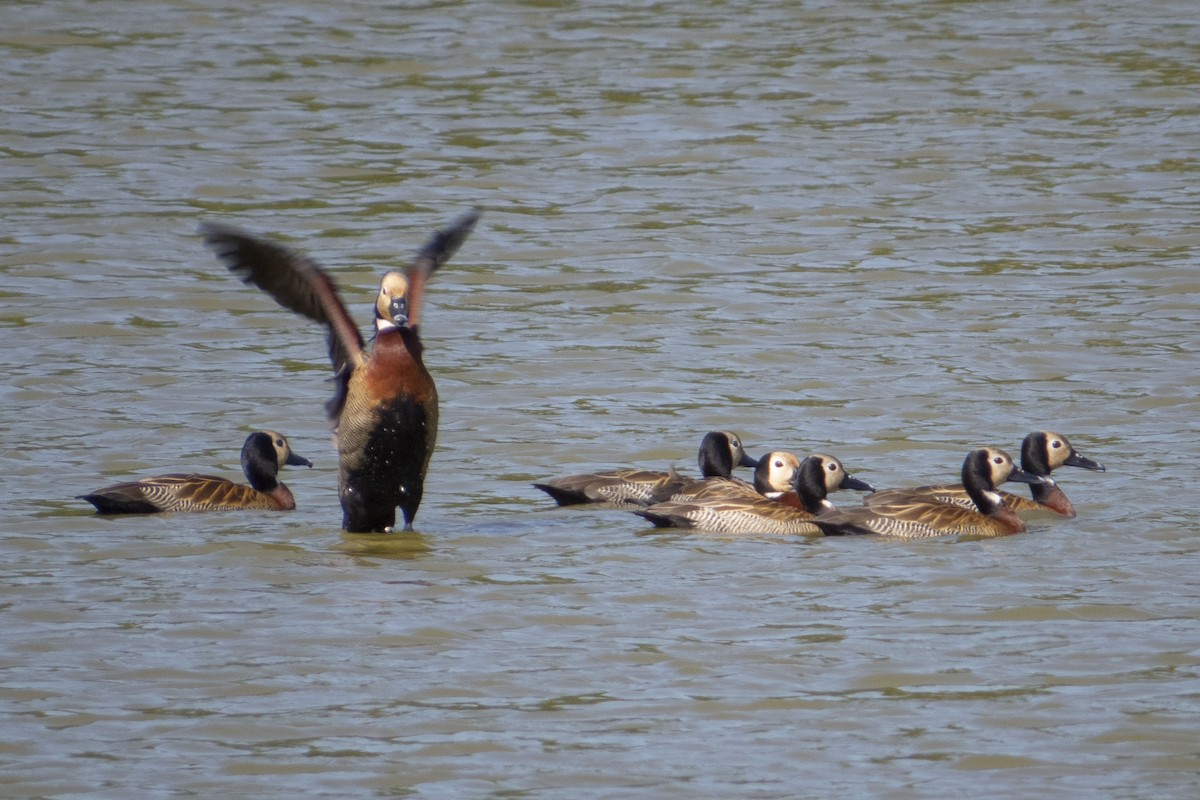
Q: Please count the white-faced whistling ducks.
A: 7